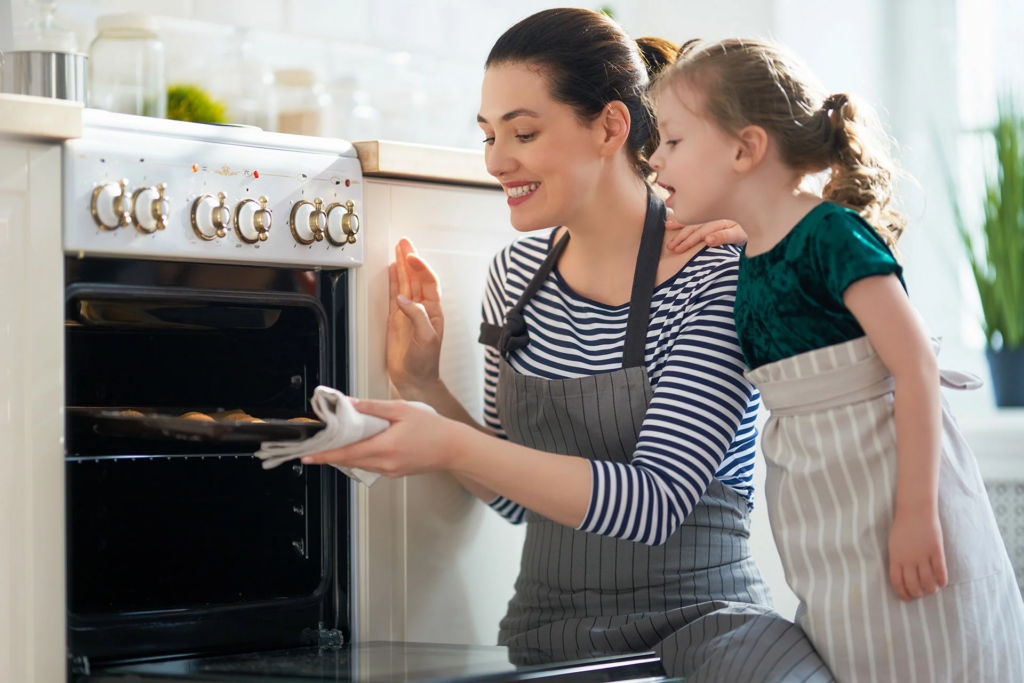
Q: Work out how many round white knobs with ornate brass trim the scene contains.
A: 6